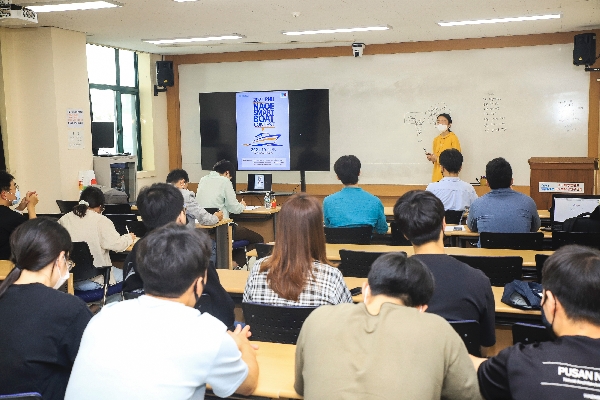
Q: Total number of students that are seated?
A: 14